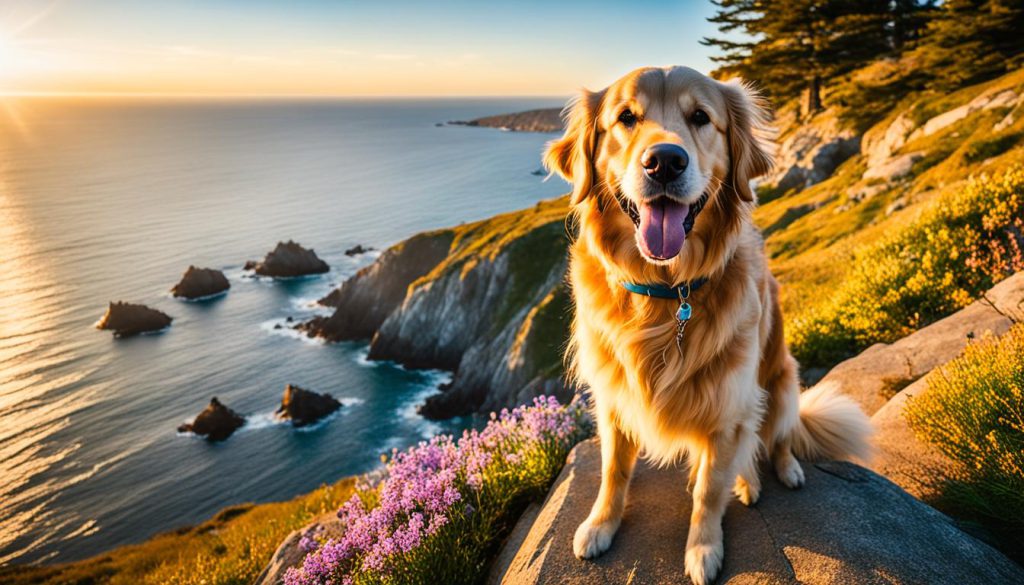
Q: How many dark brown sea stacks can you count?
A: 5